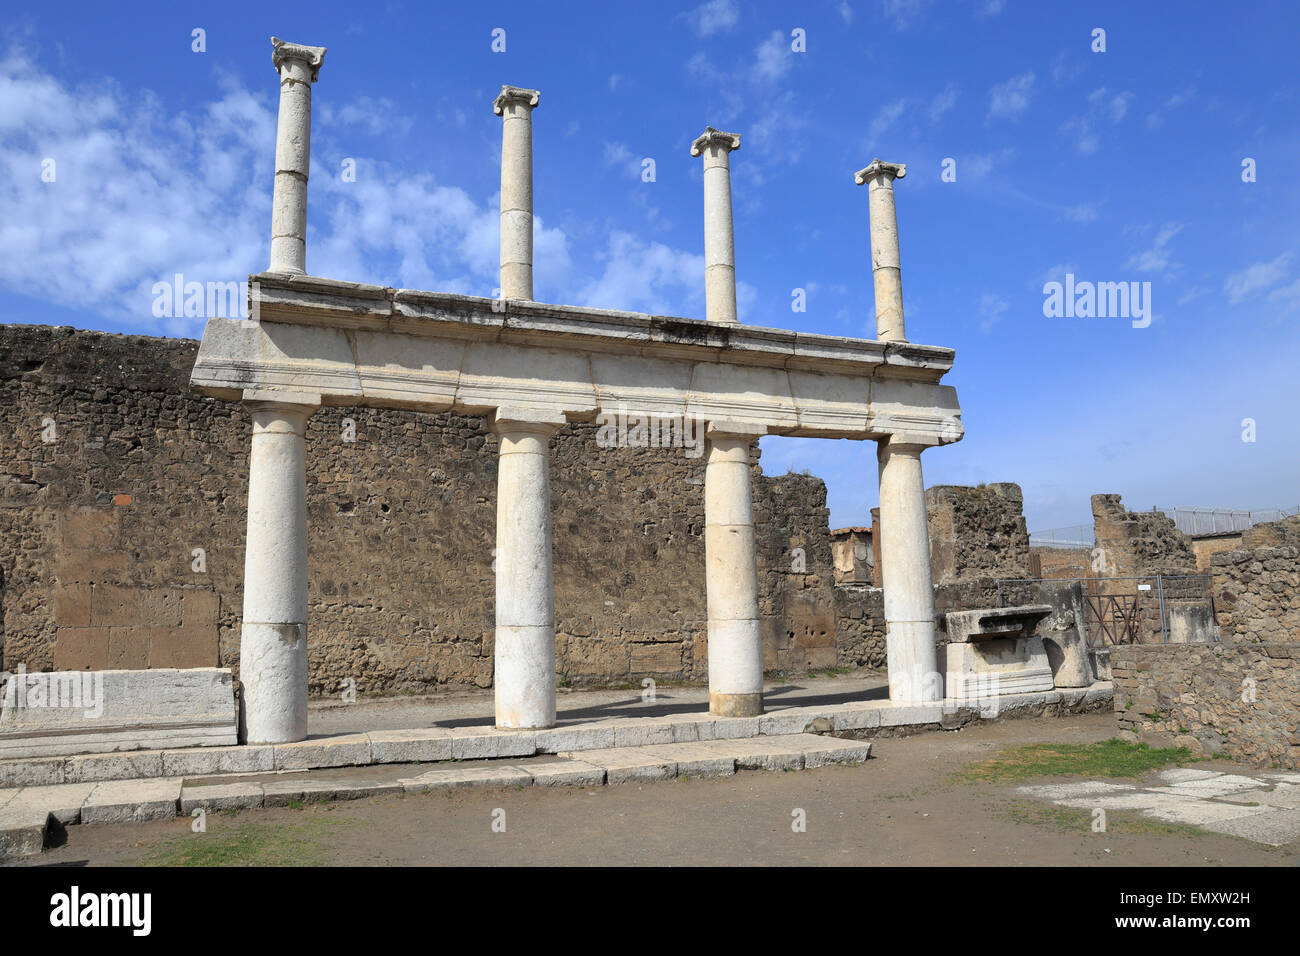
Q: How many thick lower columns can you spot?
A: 4